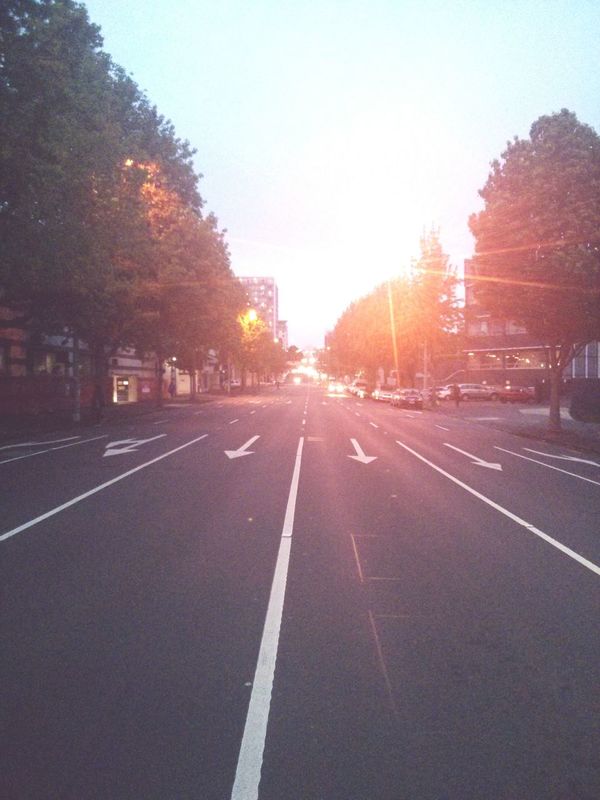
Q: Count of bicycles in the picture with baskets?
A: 0